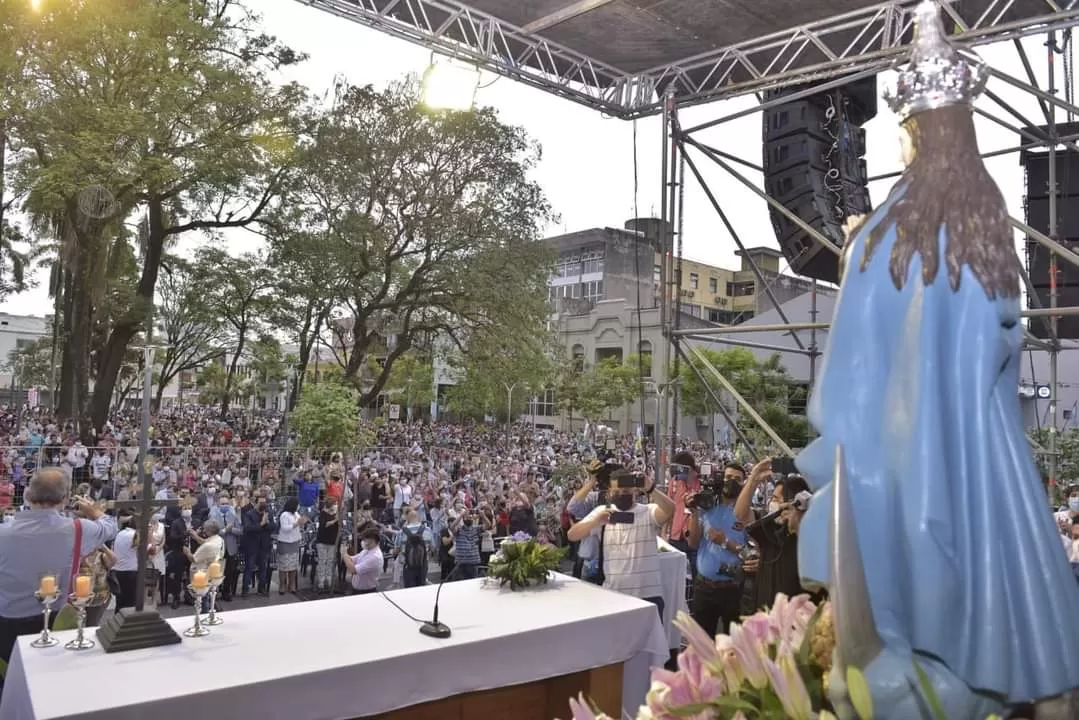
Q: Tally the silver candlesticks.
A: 4